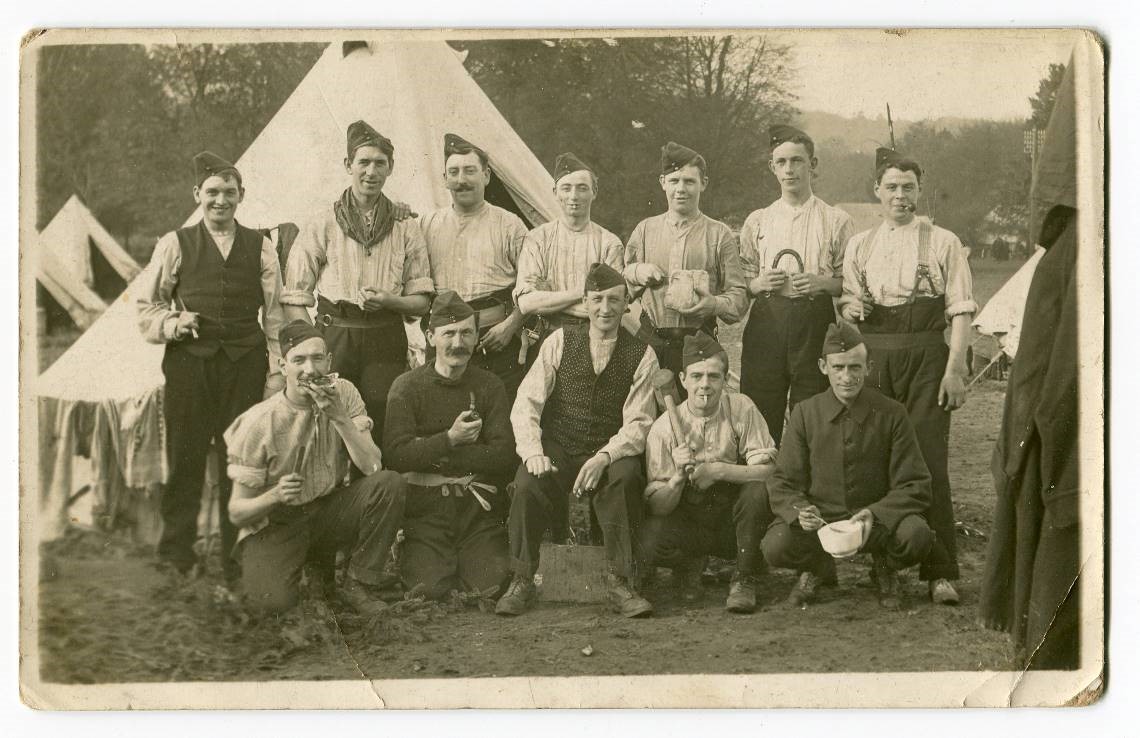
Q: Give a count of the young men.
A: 12